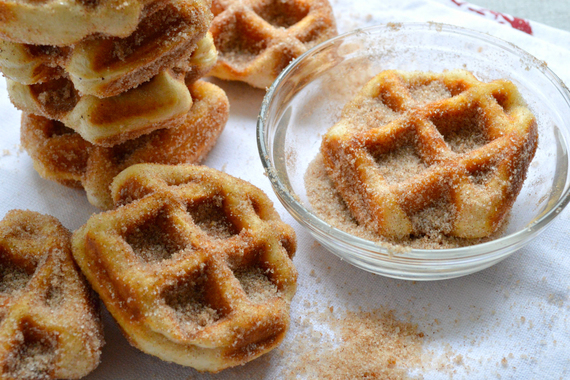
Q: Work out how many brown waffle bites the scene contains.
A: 8